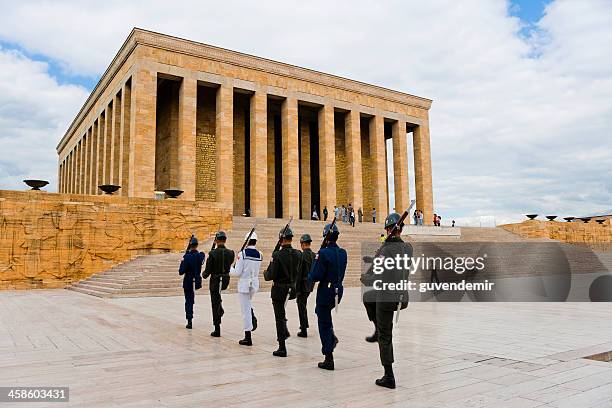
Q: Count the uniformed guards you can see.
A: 7